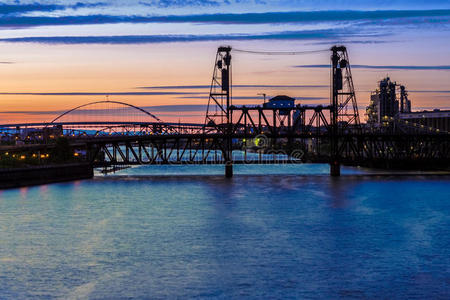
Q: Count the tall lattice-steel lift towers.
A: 2